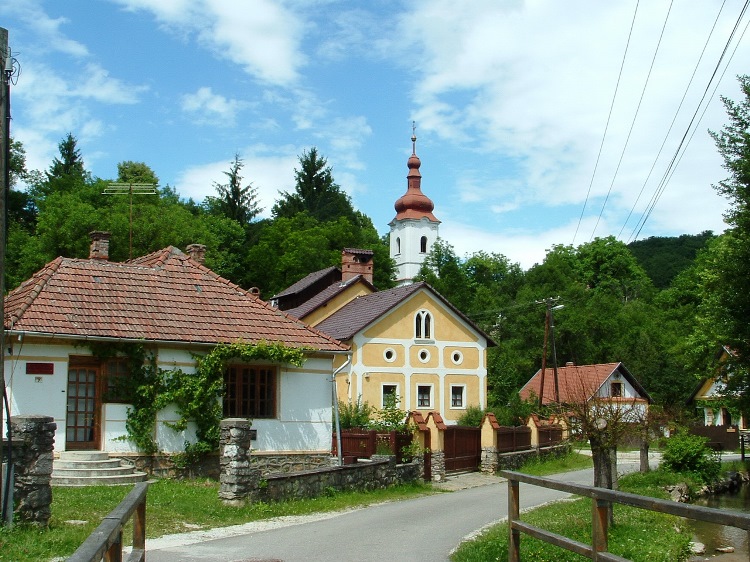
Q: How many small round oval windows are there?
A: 3